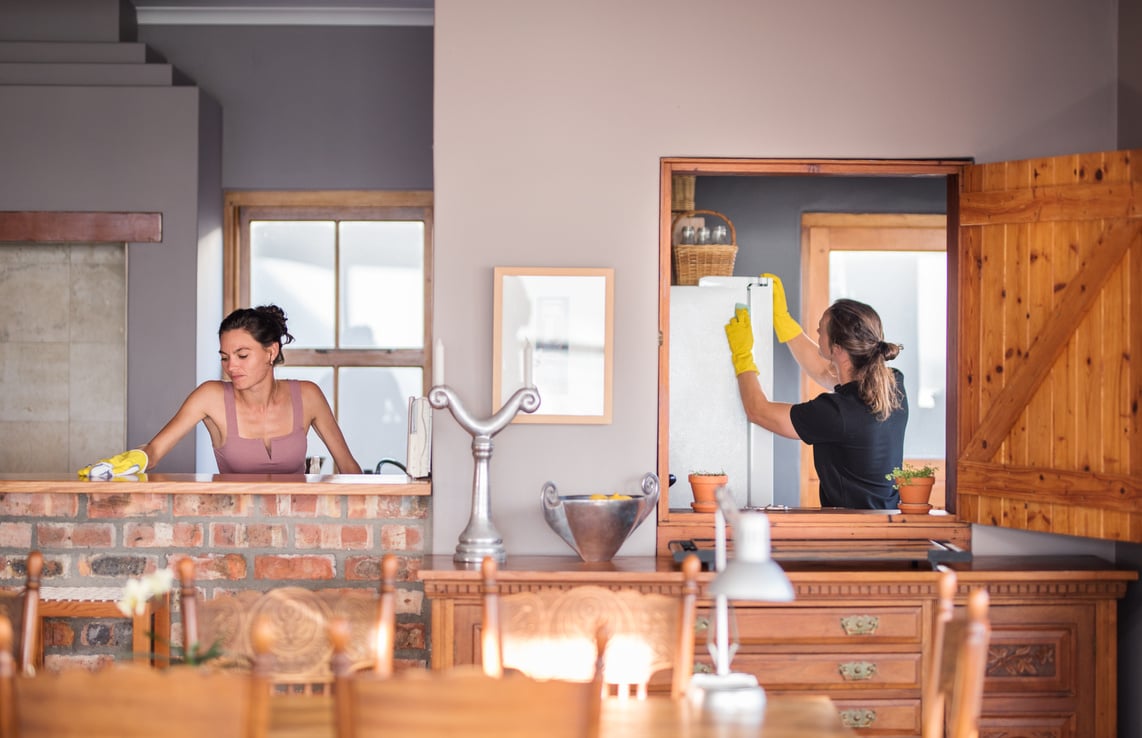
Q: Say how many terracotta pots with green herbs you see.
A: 2